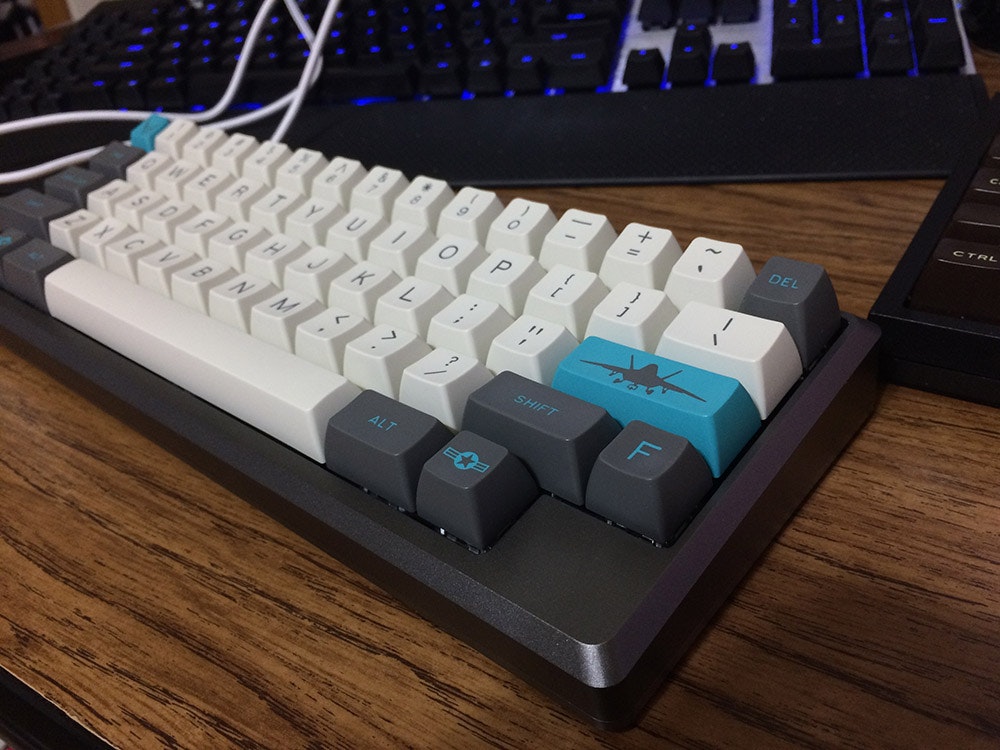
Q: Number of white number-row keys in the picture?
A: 13